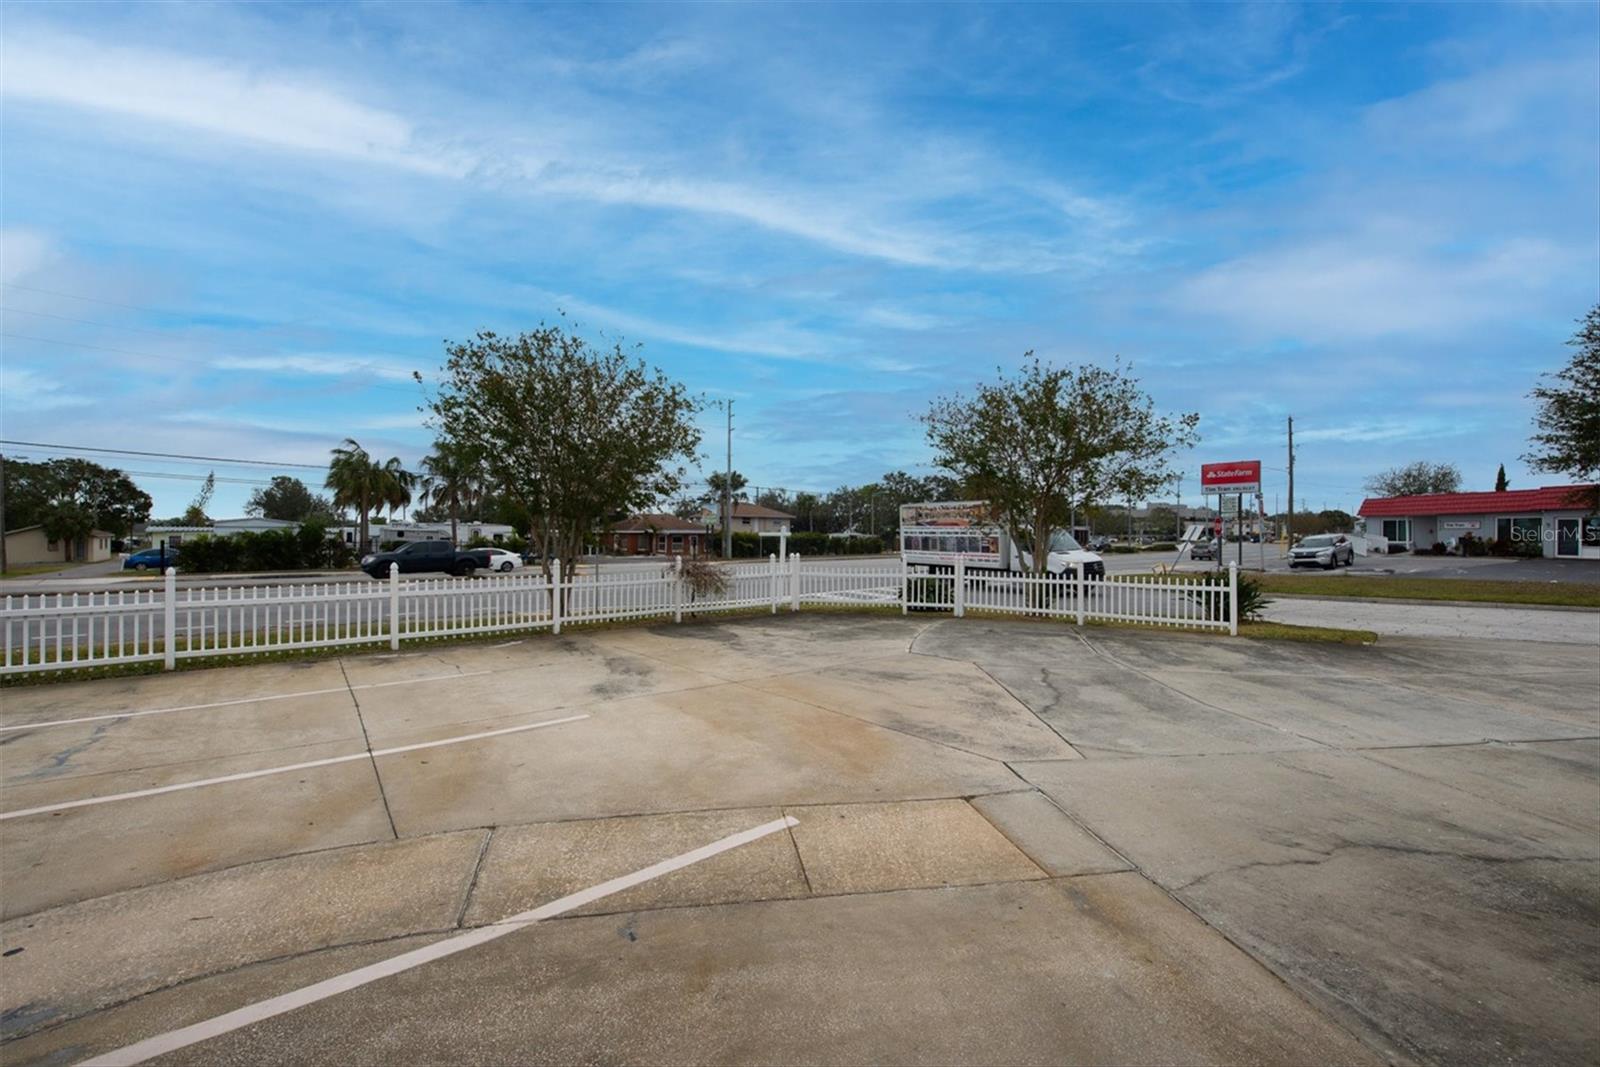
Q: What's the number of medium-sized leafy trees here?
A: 2